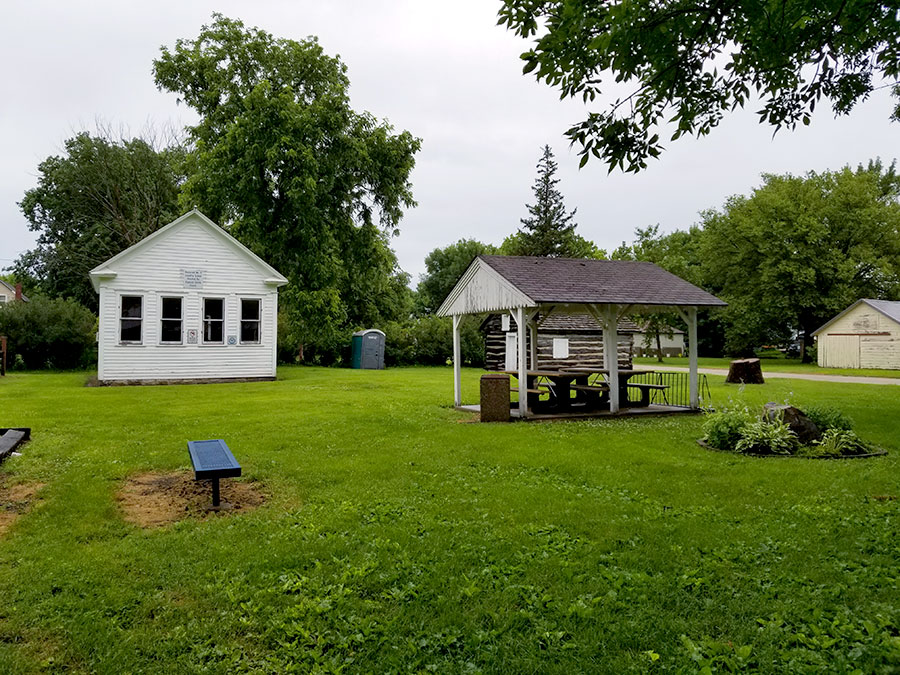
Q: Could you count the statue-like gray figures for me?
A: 0